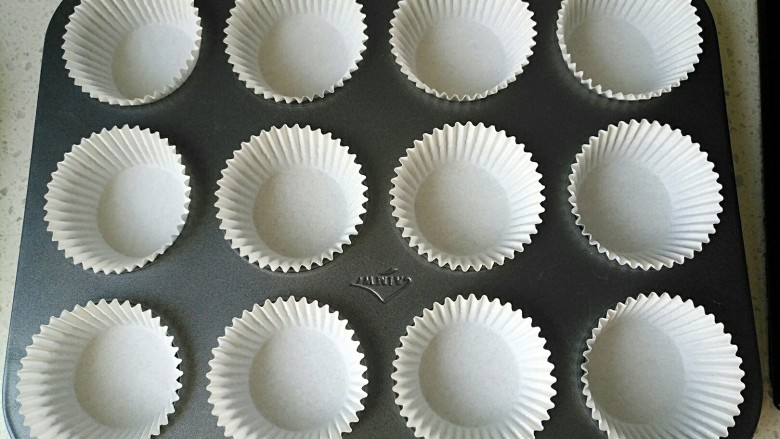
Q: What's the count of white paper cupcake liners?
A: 12